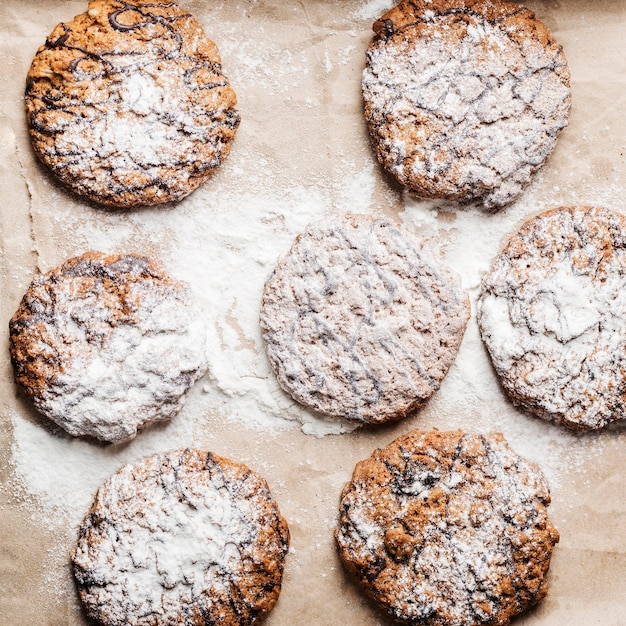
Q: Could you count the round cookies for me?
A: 7